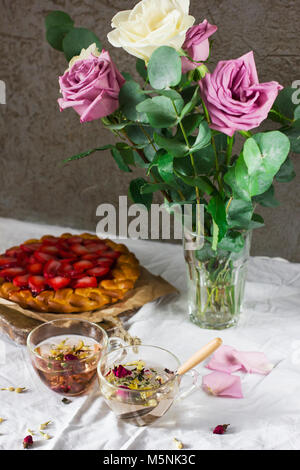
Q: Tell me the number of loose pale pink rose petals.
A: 3